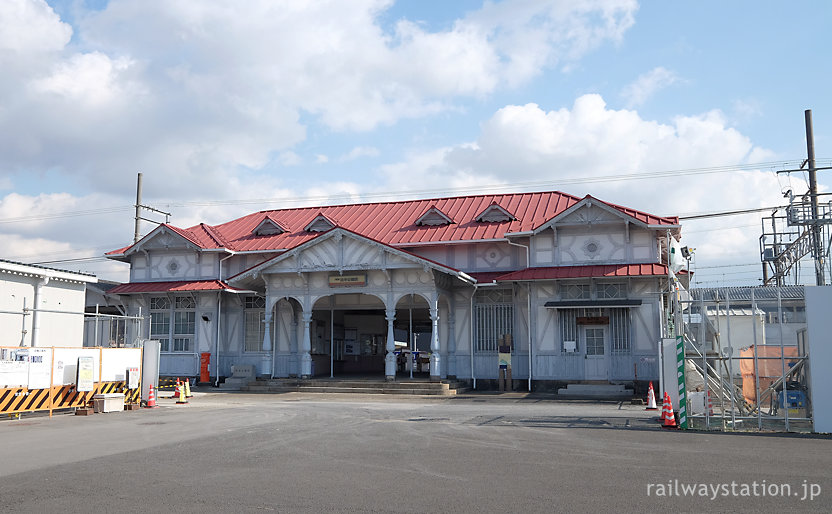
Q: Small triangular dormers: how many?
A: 4